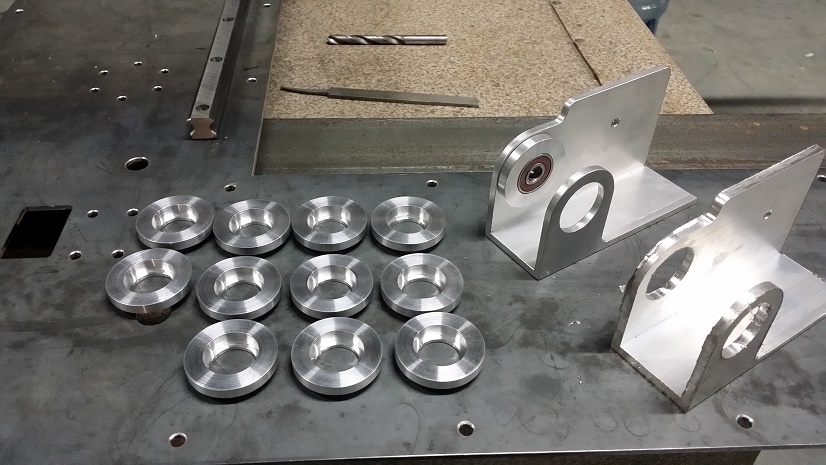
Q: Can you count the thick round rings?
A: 11